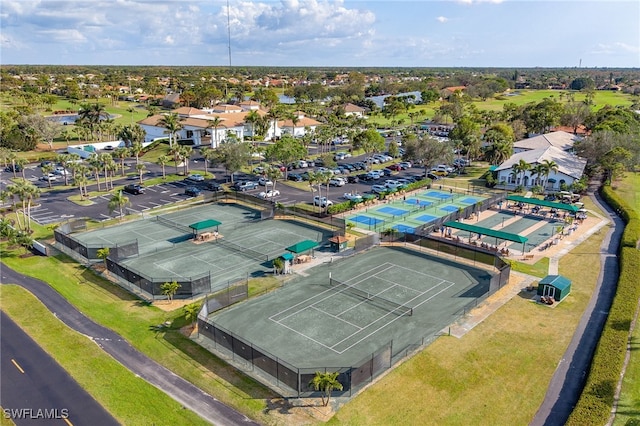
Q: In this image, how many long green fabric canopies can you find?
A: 2